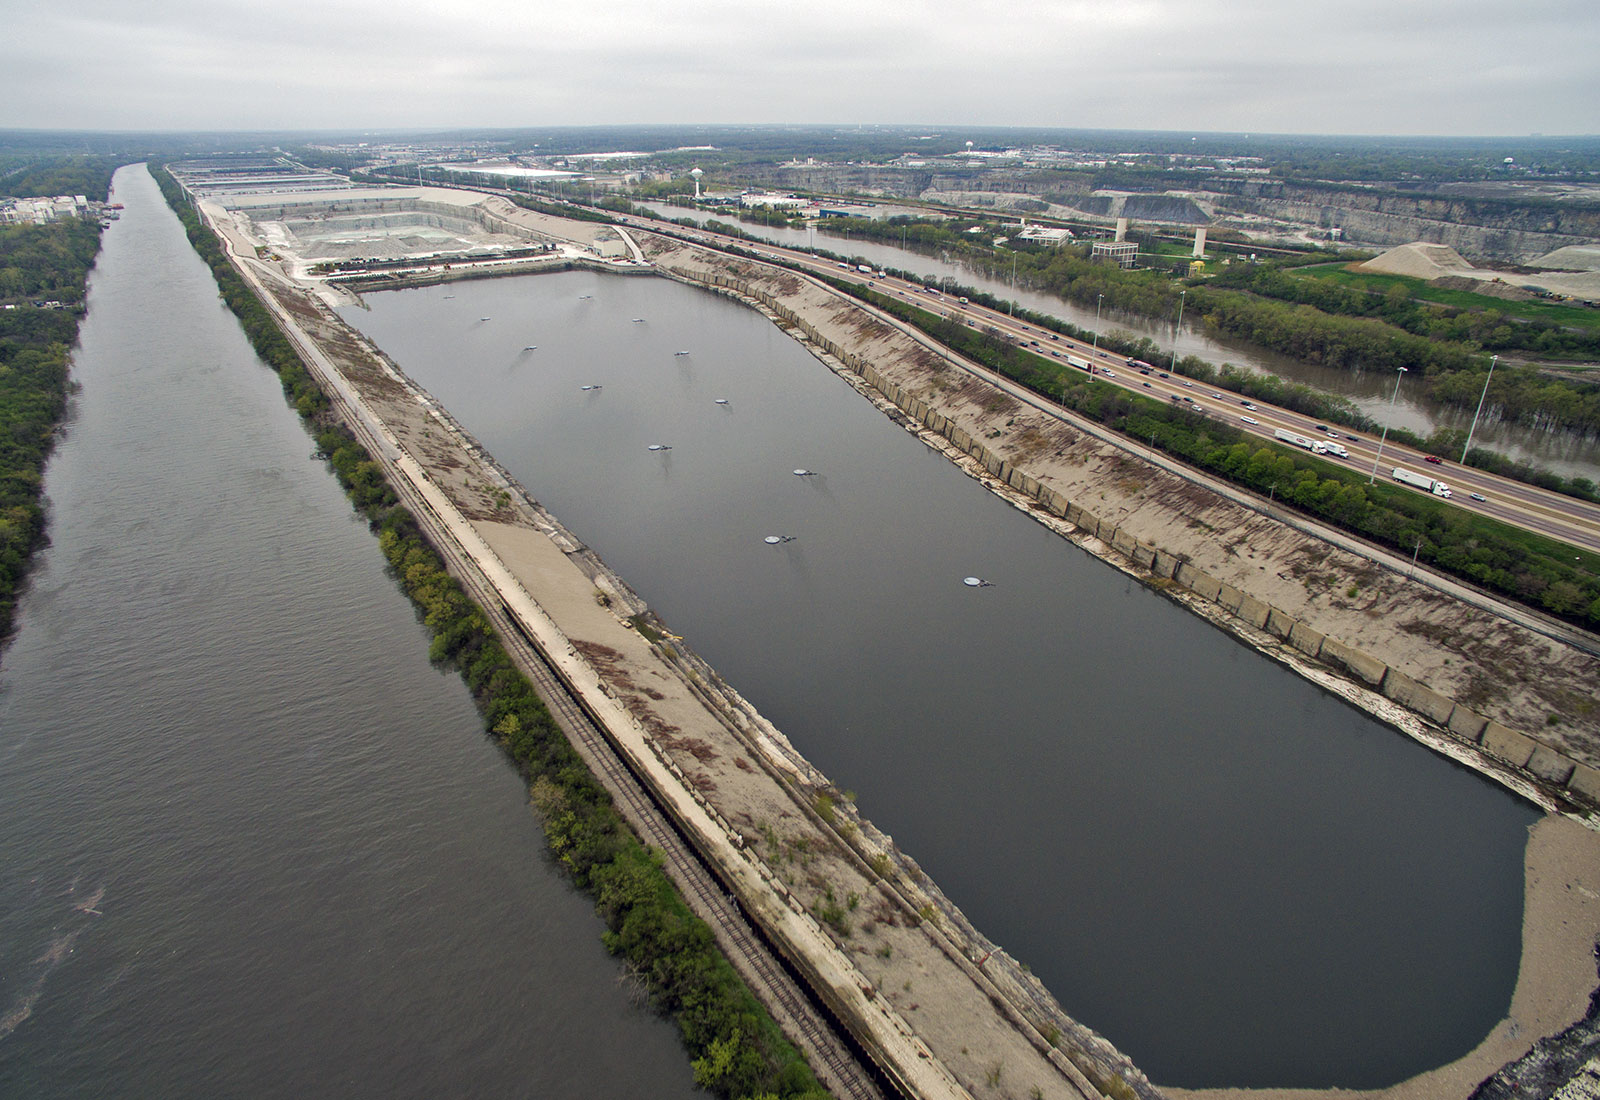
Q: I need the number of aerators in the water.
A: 12